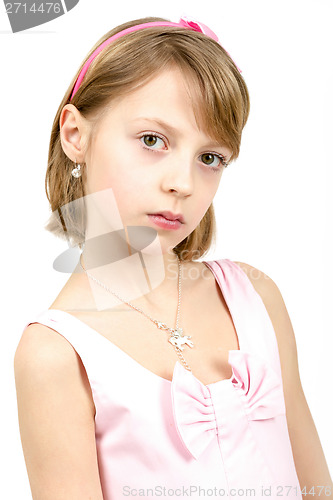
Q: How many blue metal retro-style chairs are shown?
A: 0